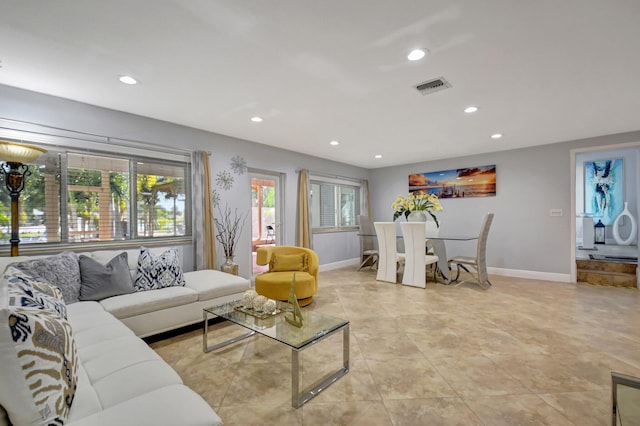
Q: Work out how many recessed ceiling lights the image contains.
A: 7